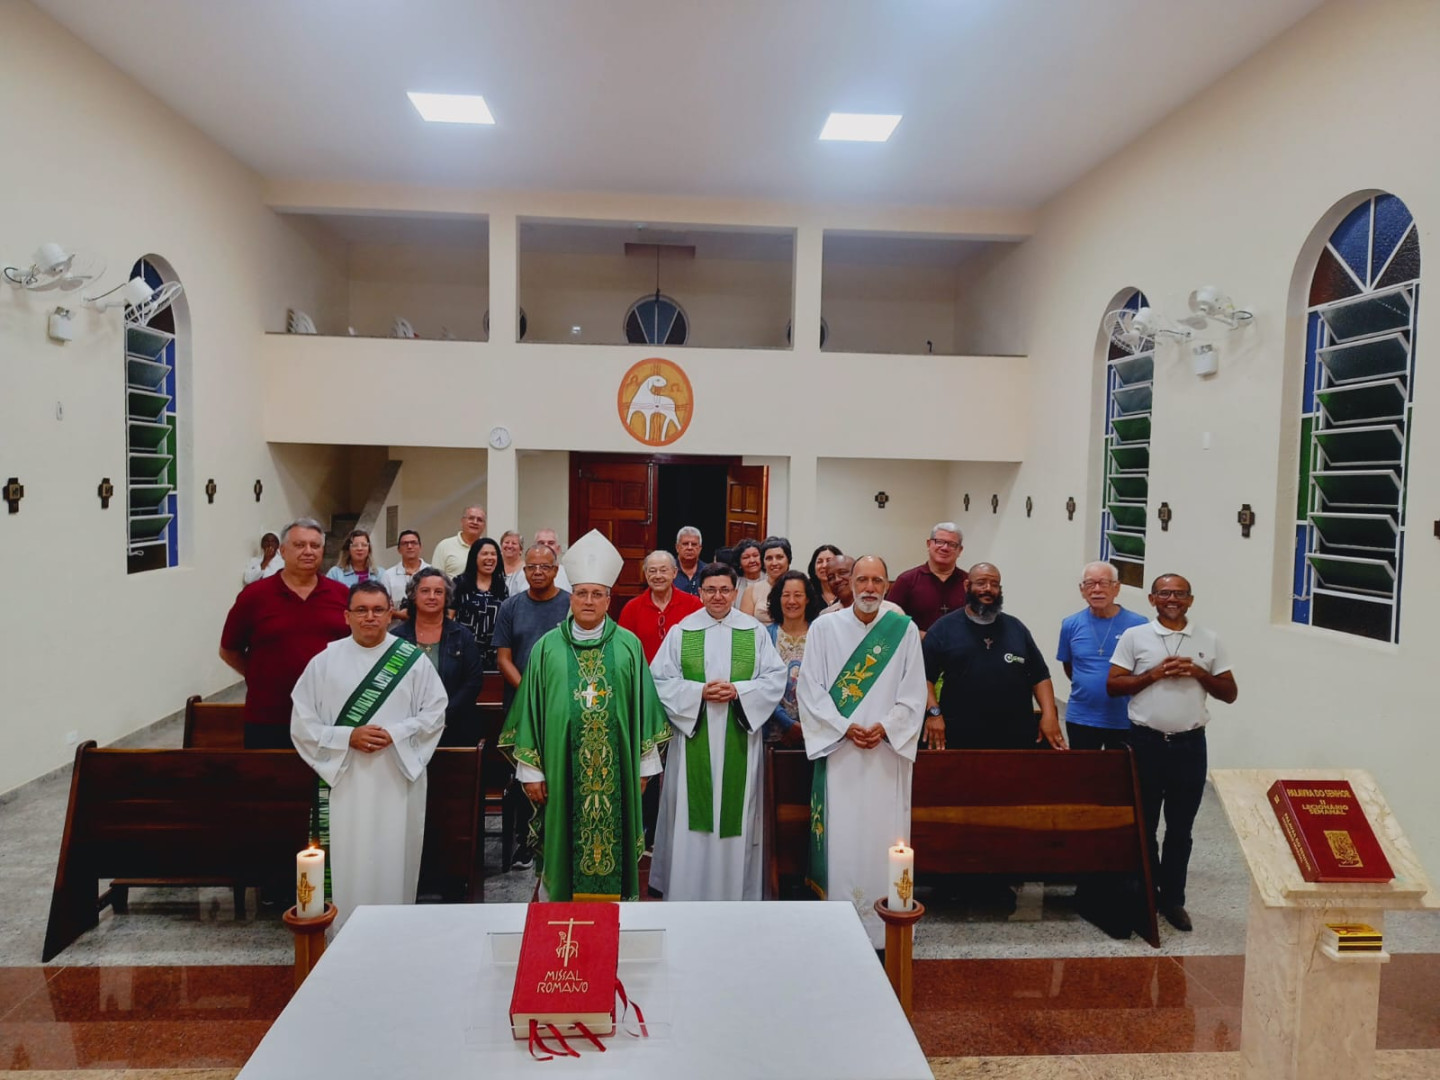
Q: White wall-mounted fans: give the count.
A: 4